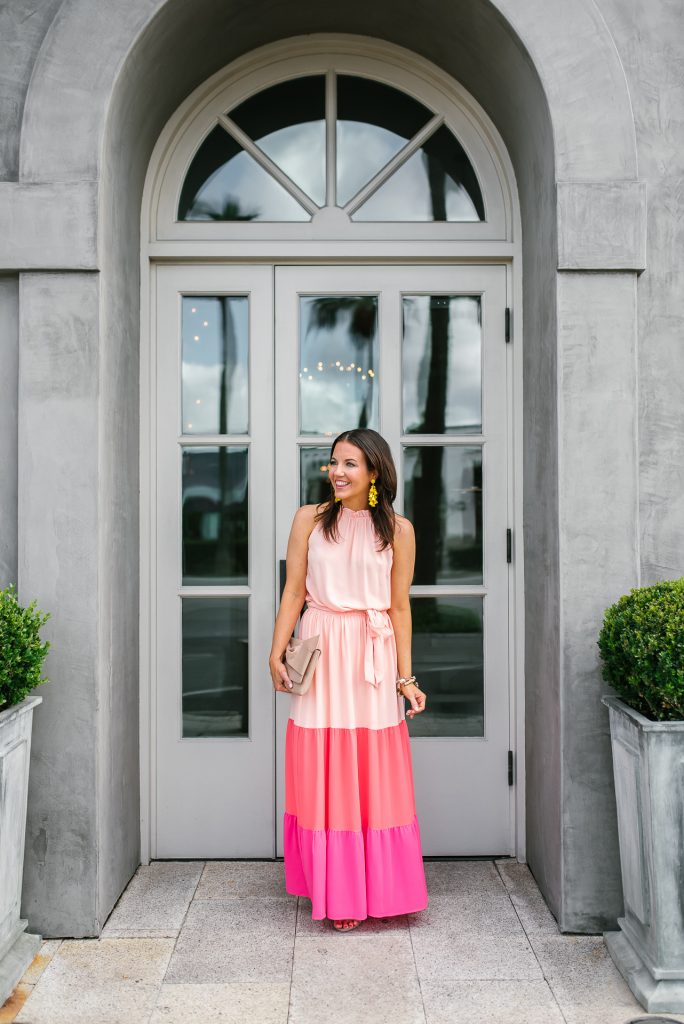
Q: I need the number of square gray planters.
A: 2